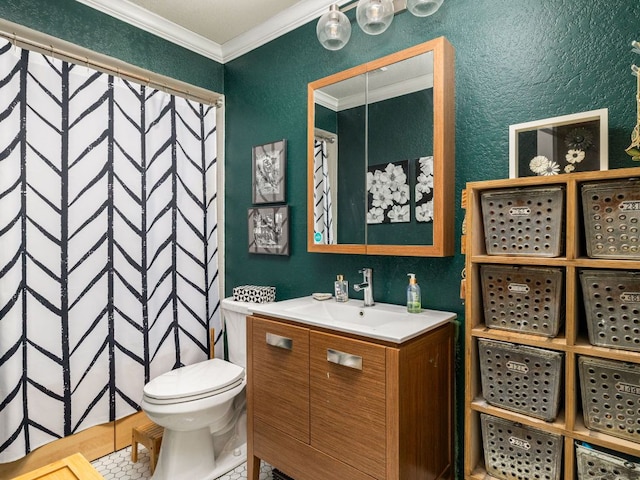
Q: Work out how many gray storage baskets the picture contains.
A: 8